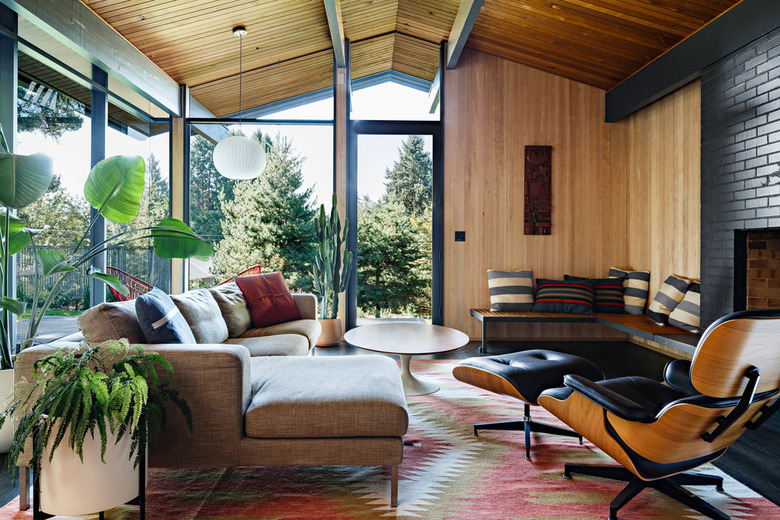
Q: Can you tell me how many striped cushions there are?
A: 6